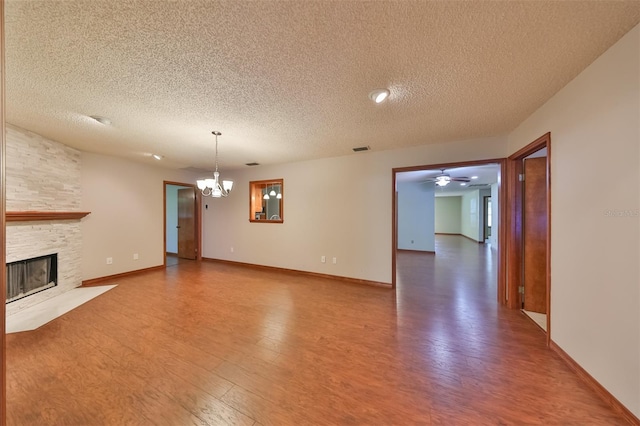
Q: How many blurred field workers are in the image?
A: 0